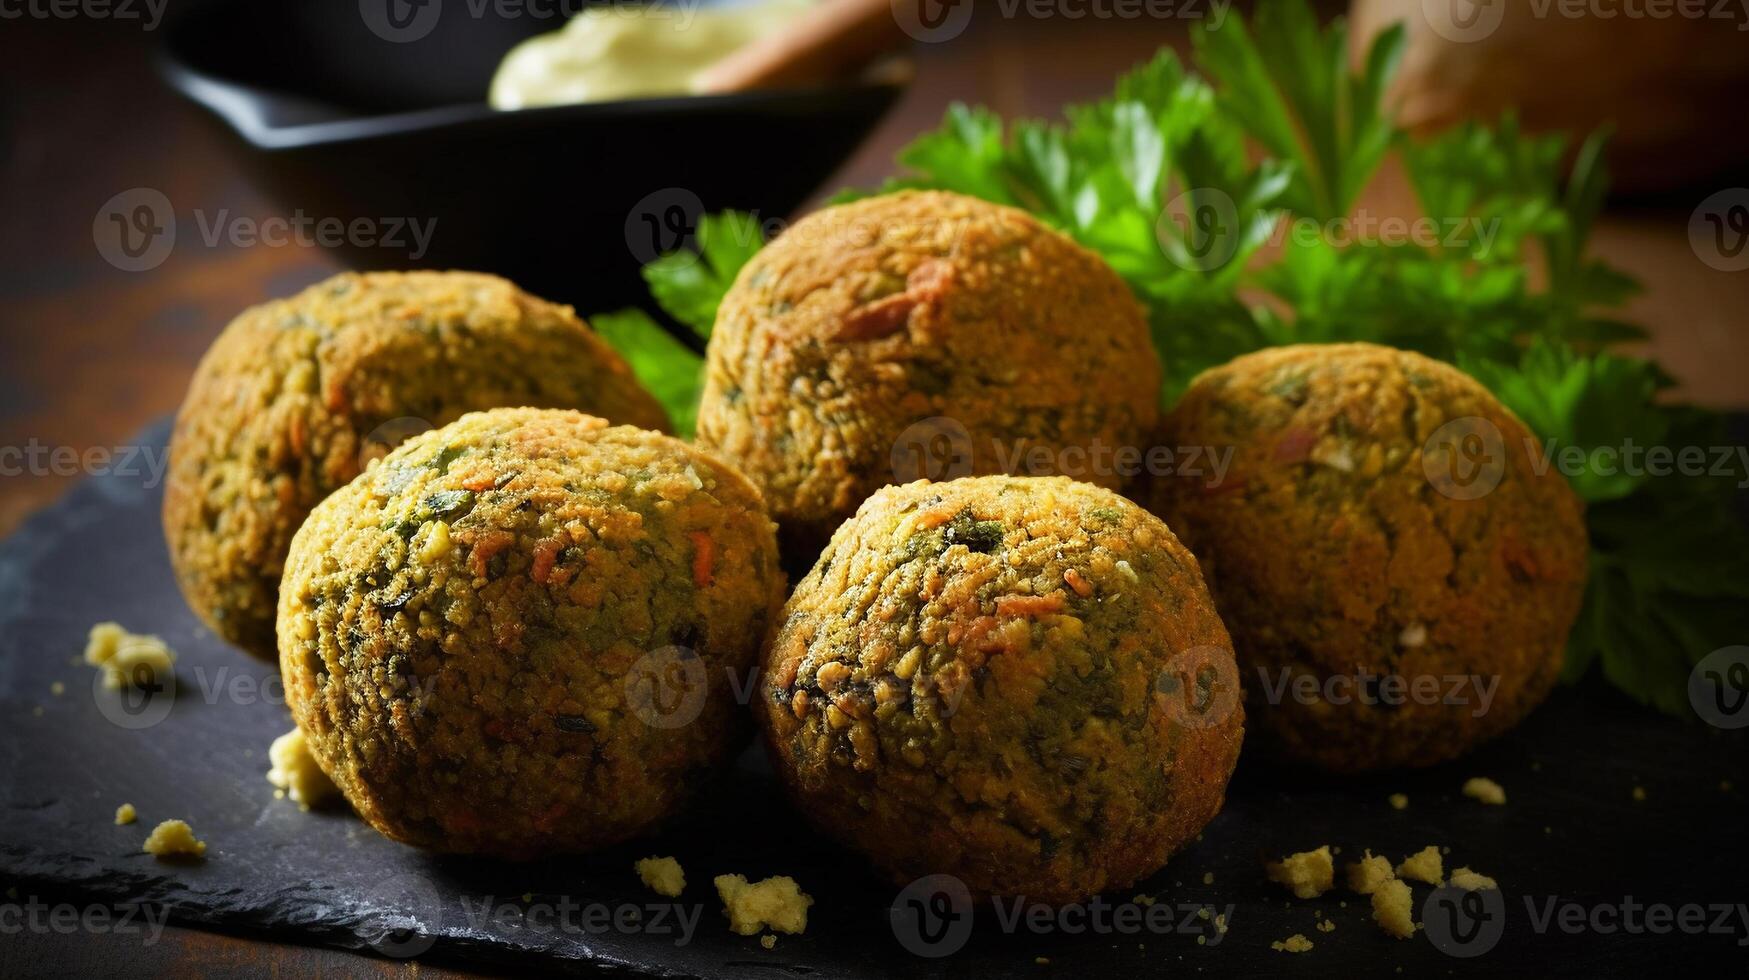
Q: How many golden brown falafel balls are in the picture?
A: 5